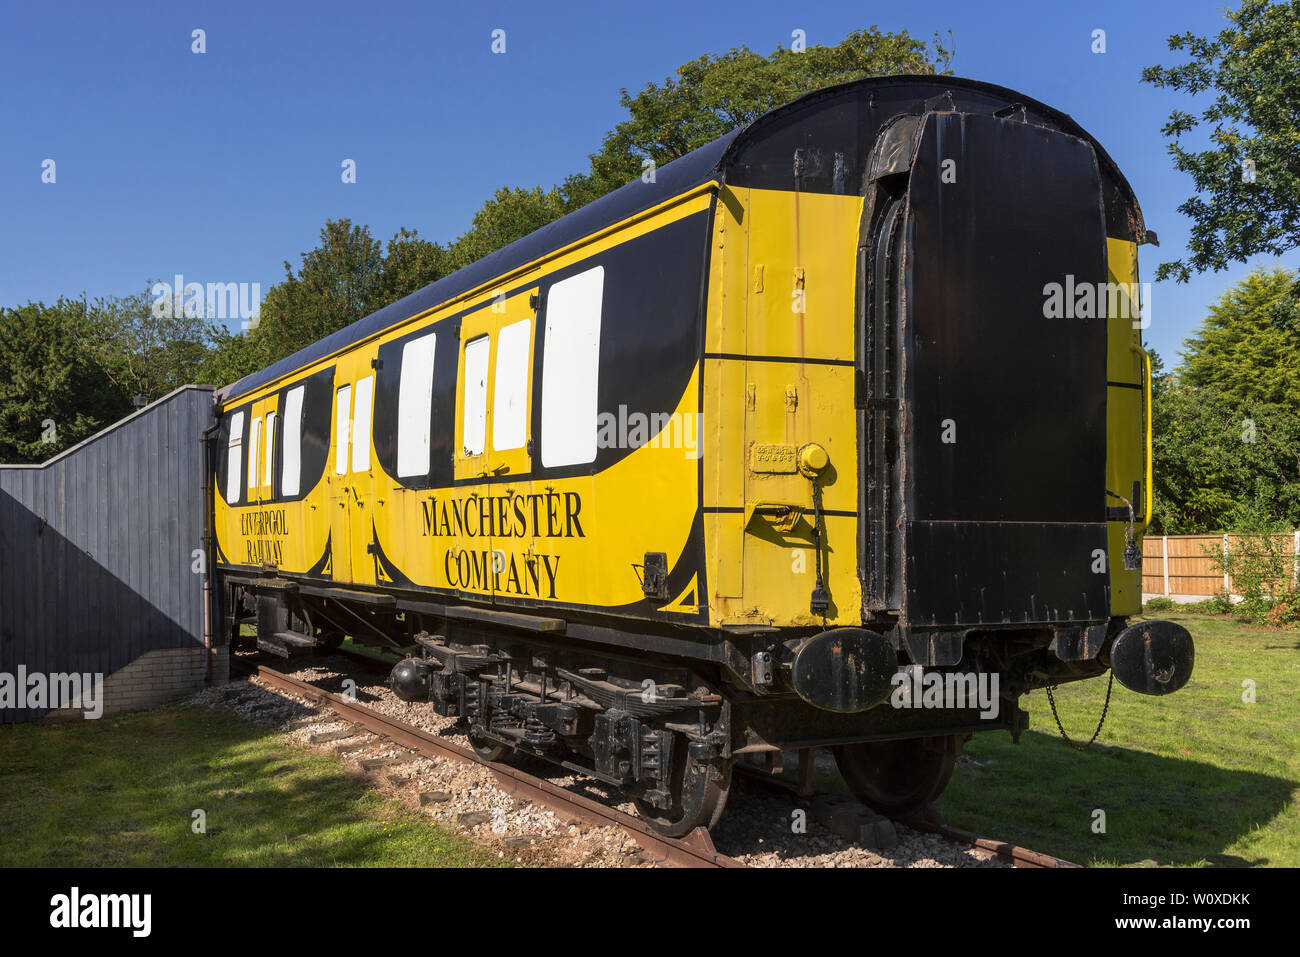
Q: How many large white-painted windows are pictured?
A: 4